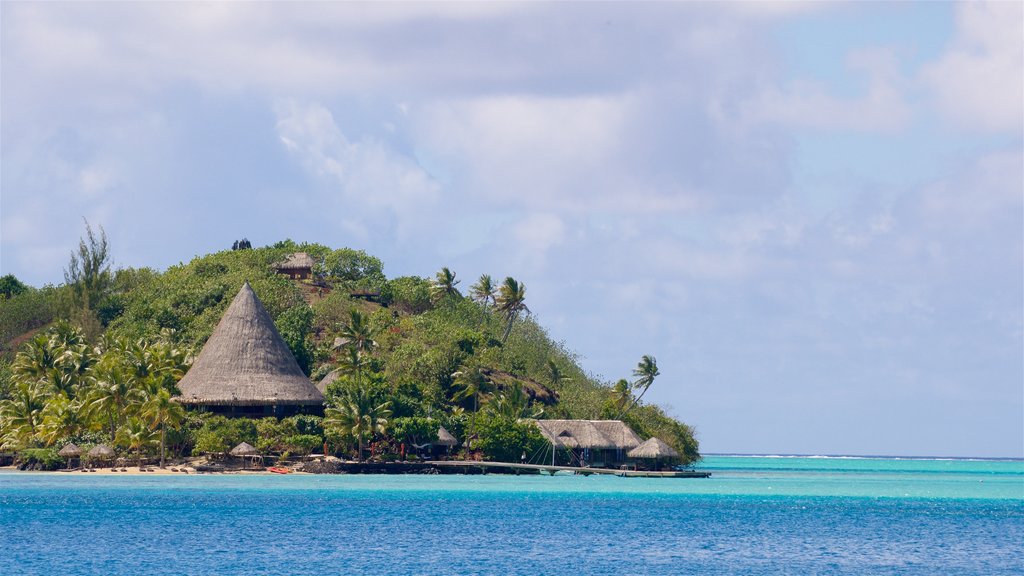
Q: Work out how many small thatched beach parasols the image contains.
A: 3